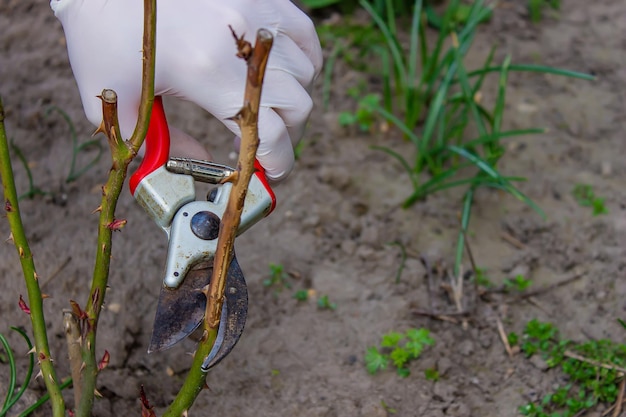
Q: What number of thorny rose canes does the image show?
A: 3